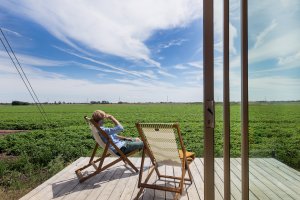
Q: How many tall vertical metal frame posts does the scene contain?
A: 3